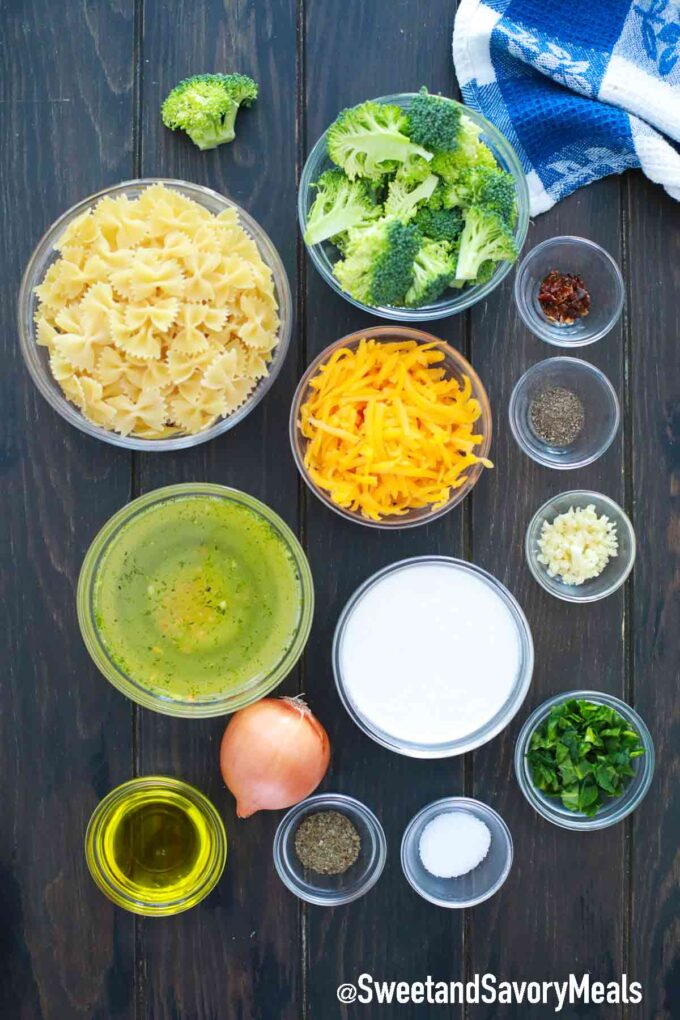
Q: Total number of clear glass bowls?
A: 12